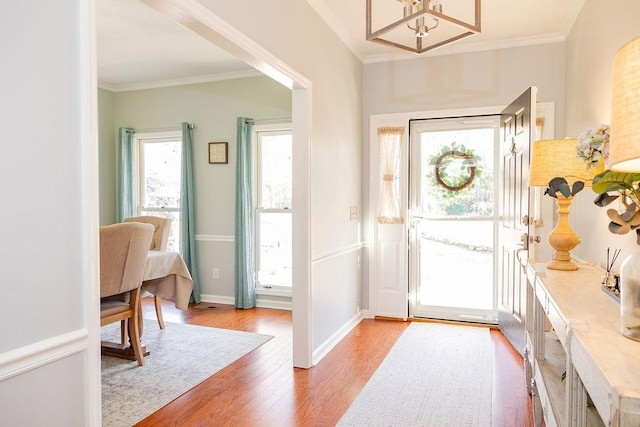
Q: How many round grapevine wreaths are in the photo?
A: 1